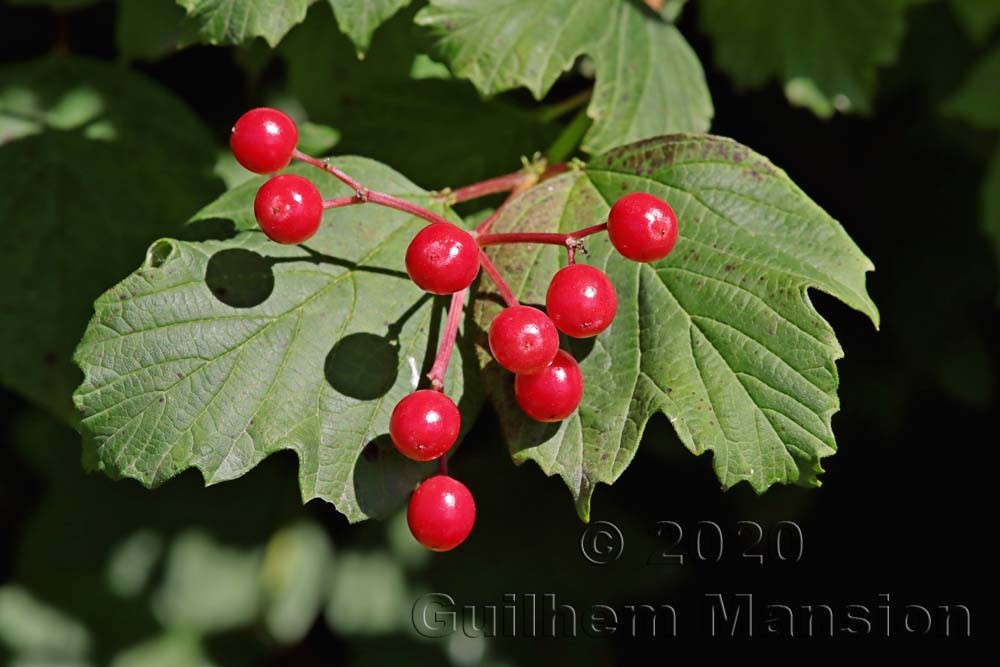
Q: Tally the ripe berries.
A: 9